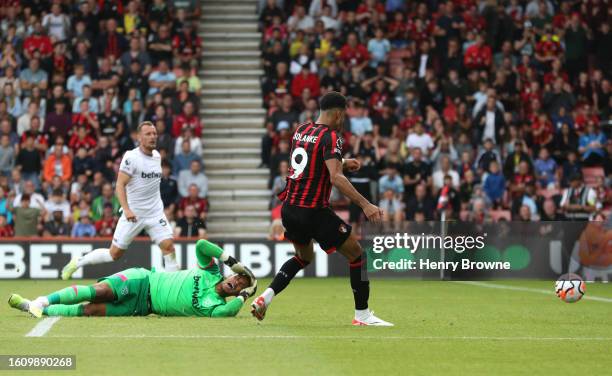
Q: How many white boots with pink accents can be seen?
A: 2